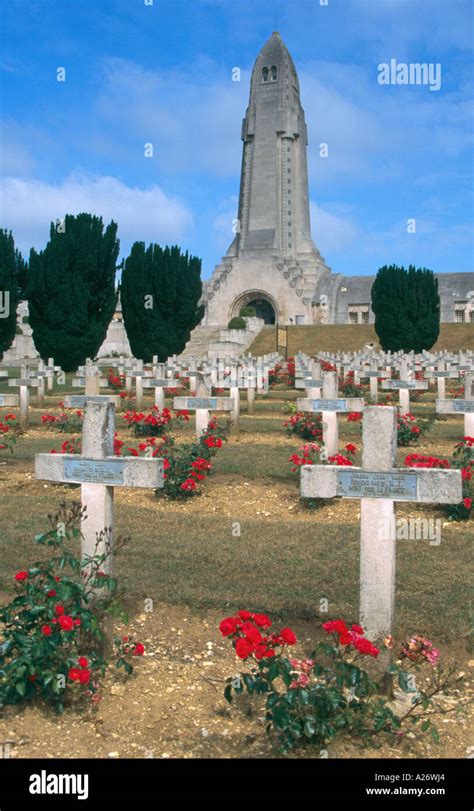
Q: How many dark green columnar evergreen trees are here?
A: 4